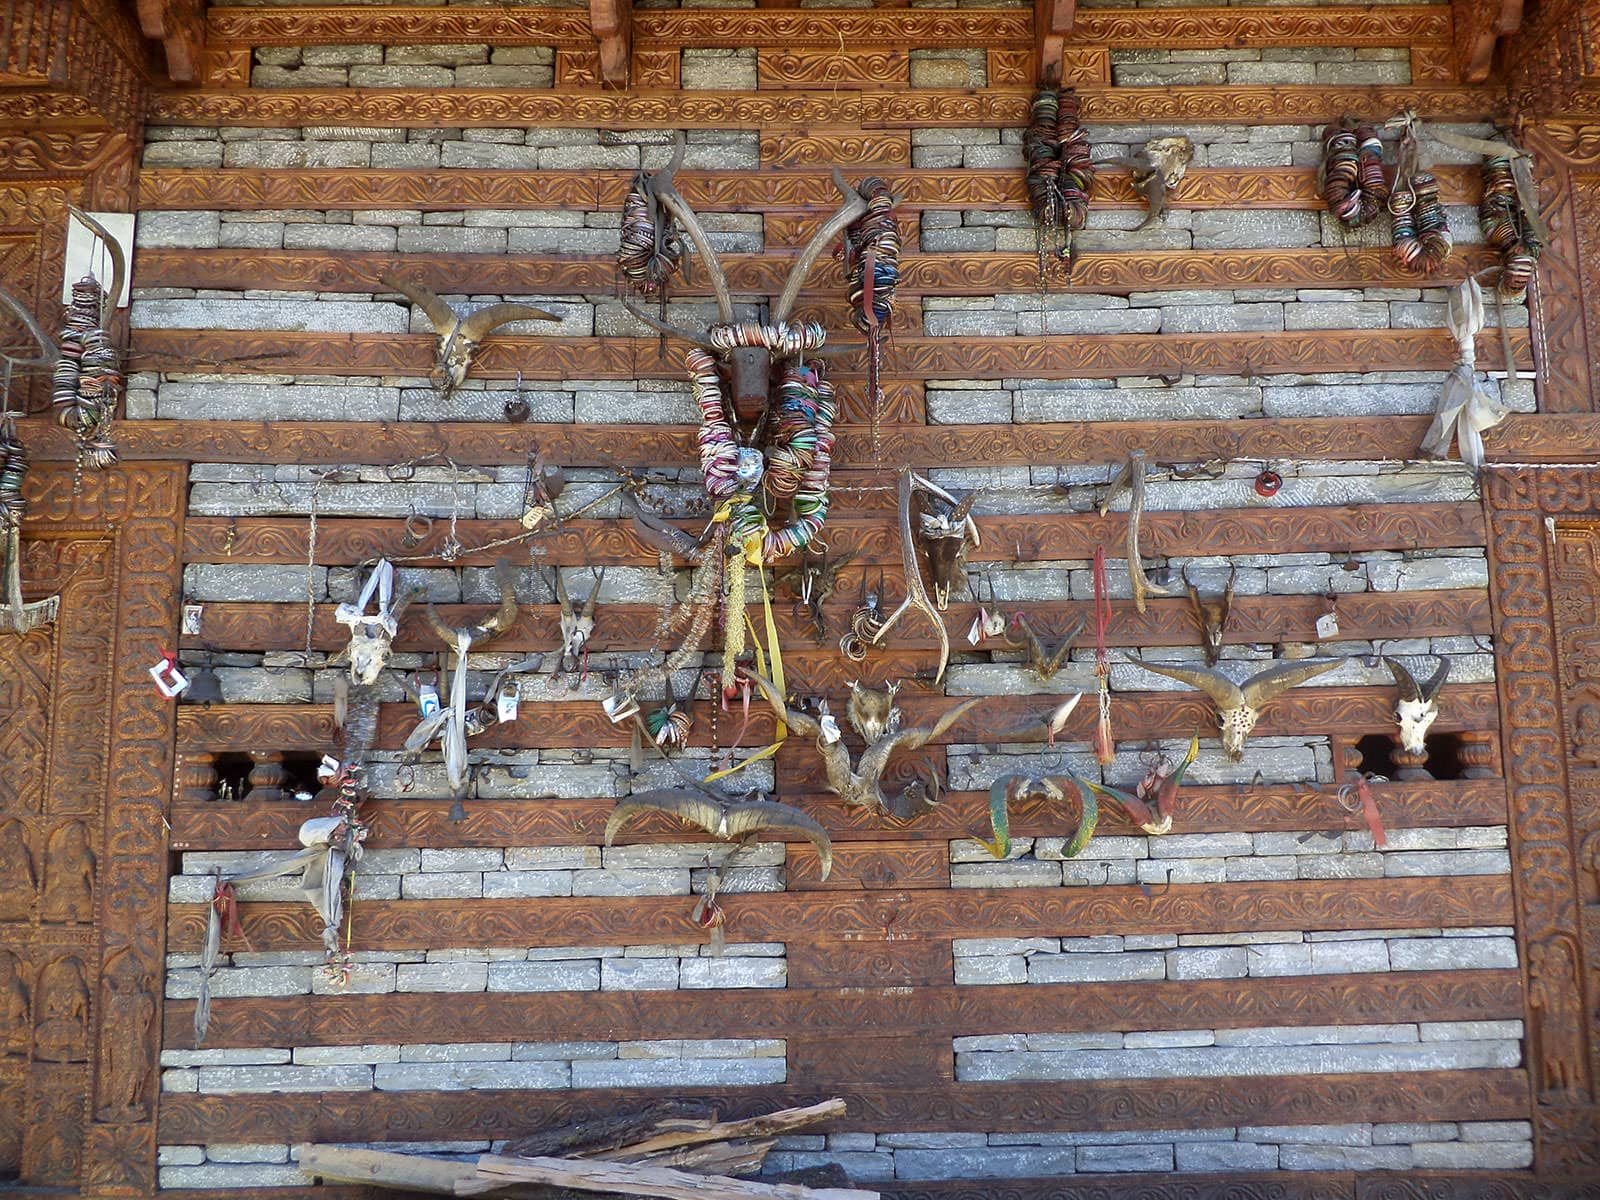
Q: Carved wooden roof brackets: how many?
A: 4